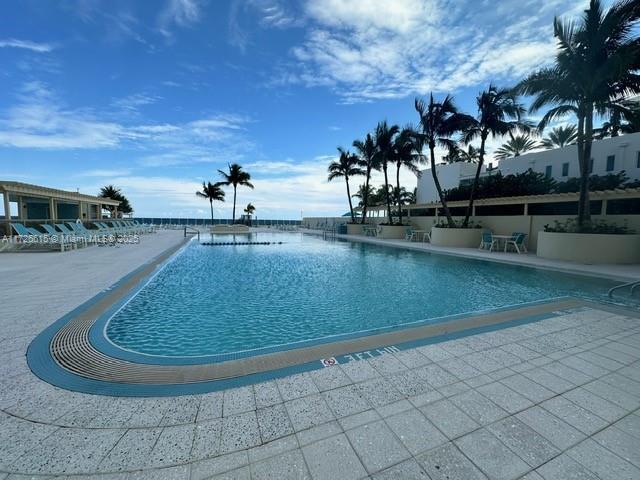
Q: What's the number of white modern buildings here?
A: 1